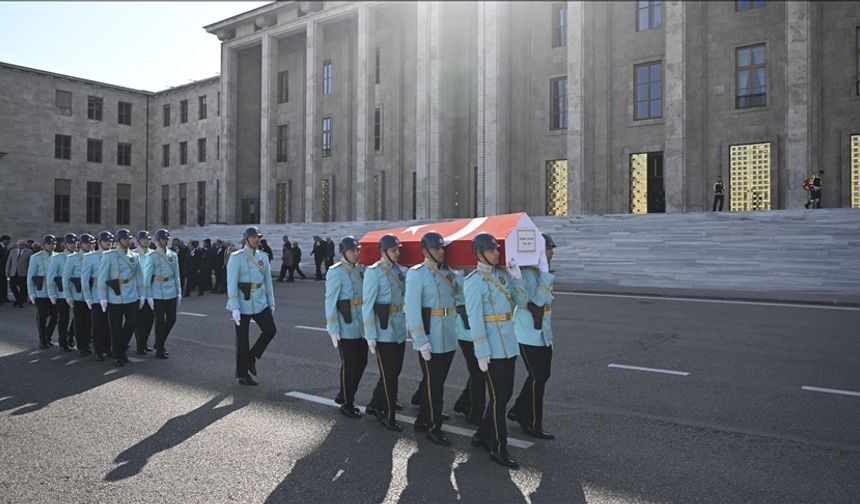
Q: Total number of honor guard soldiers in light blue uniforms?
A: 14